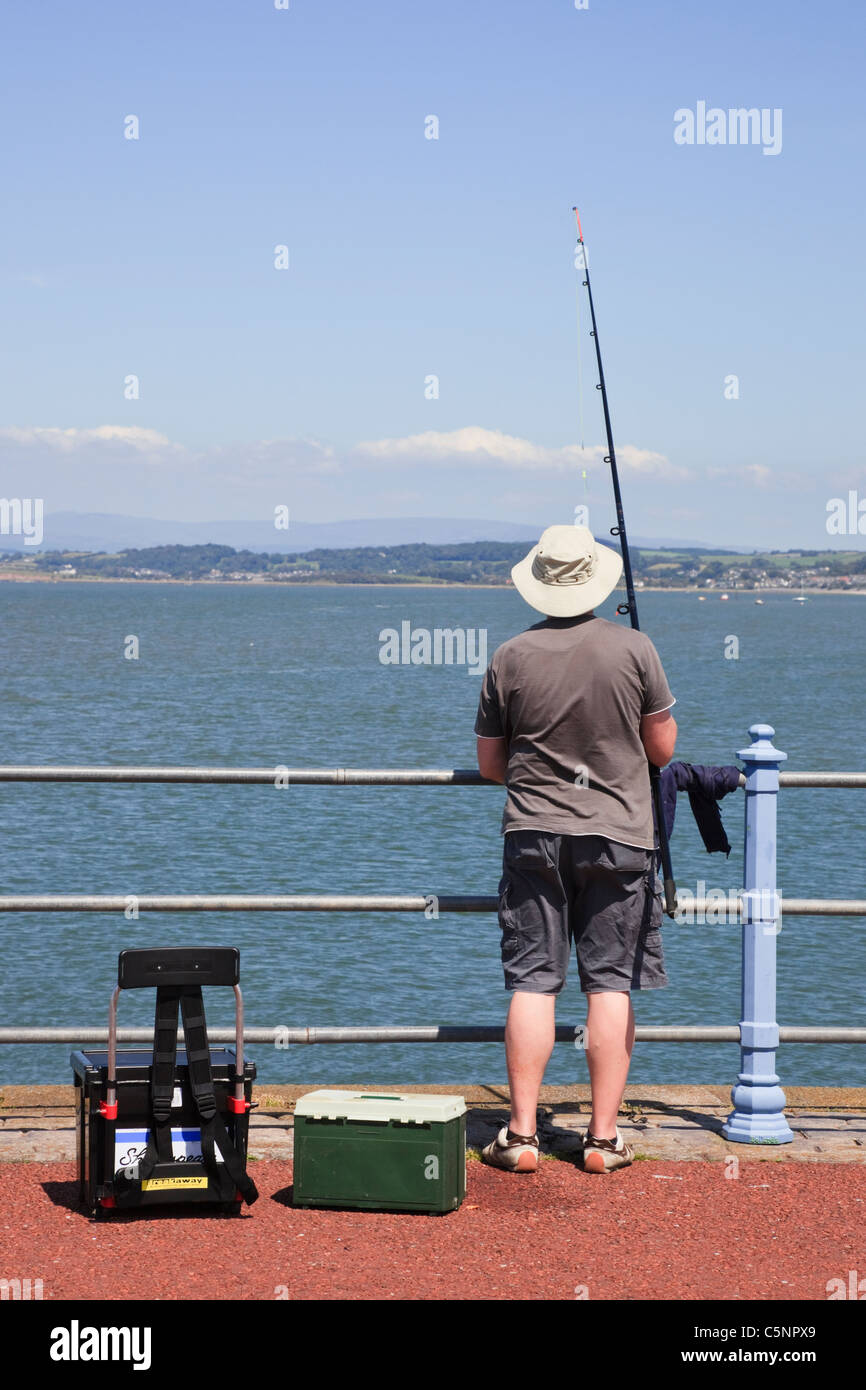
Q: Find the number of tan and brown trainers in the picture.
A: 2